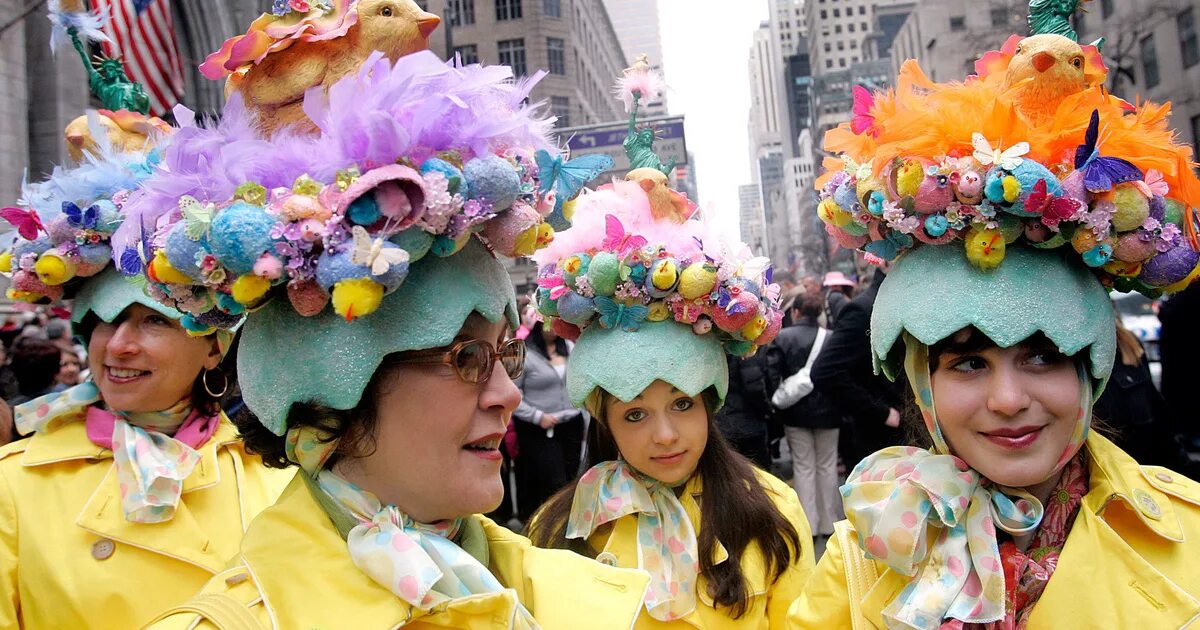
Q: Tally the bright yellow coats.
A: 4